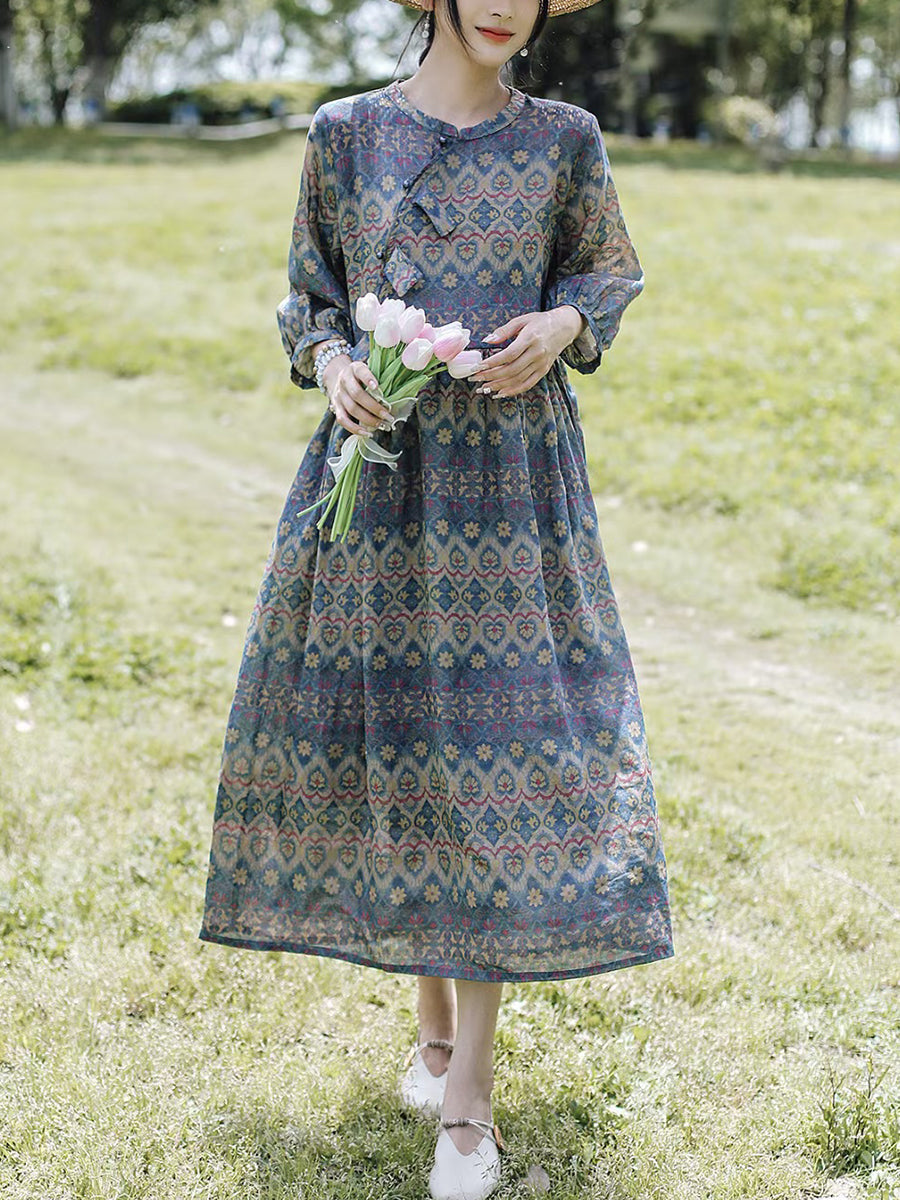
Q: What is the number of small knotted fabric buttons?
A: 3